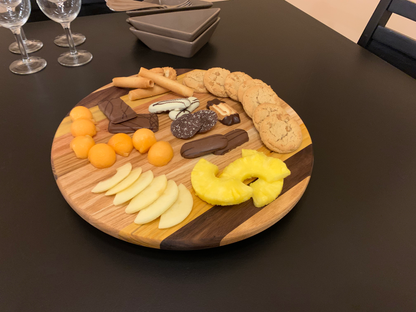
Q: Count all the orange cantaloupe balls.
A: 7